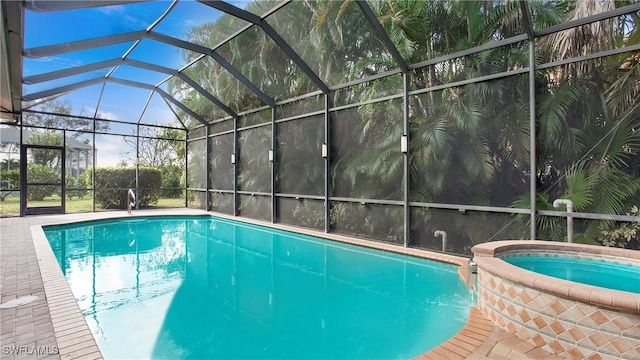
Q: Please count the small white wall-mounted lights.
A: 4